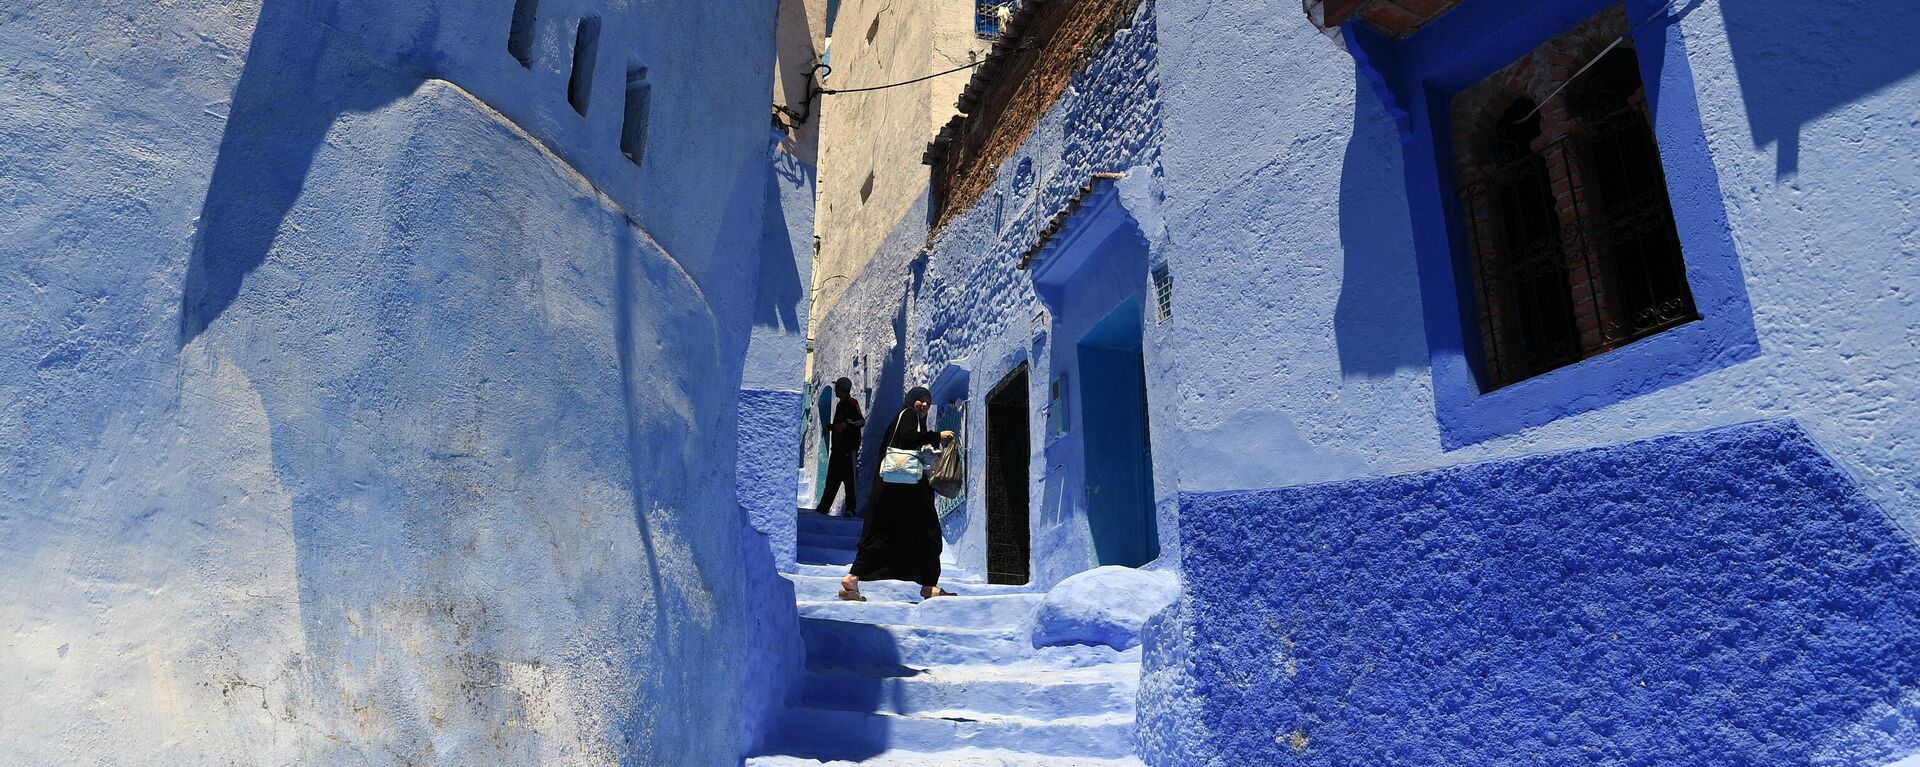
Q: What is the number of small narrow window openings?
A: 3